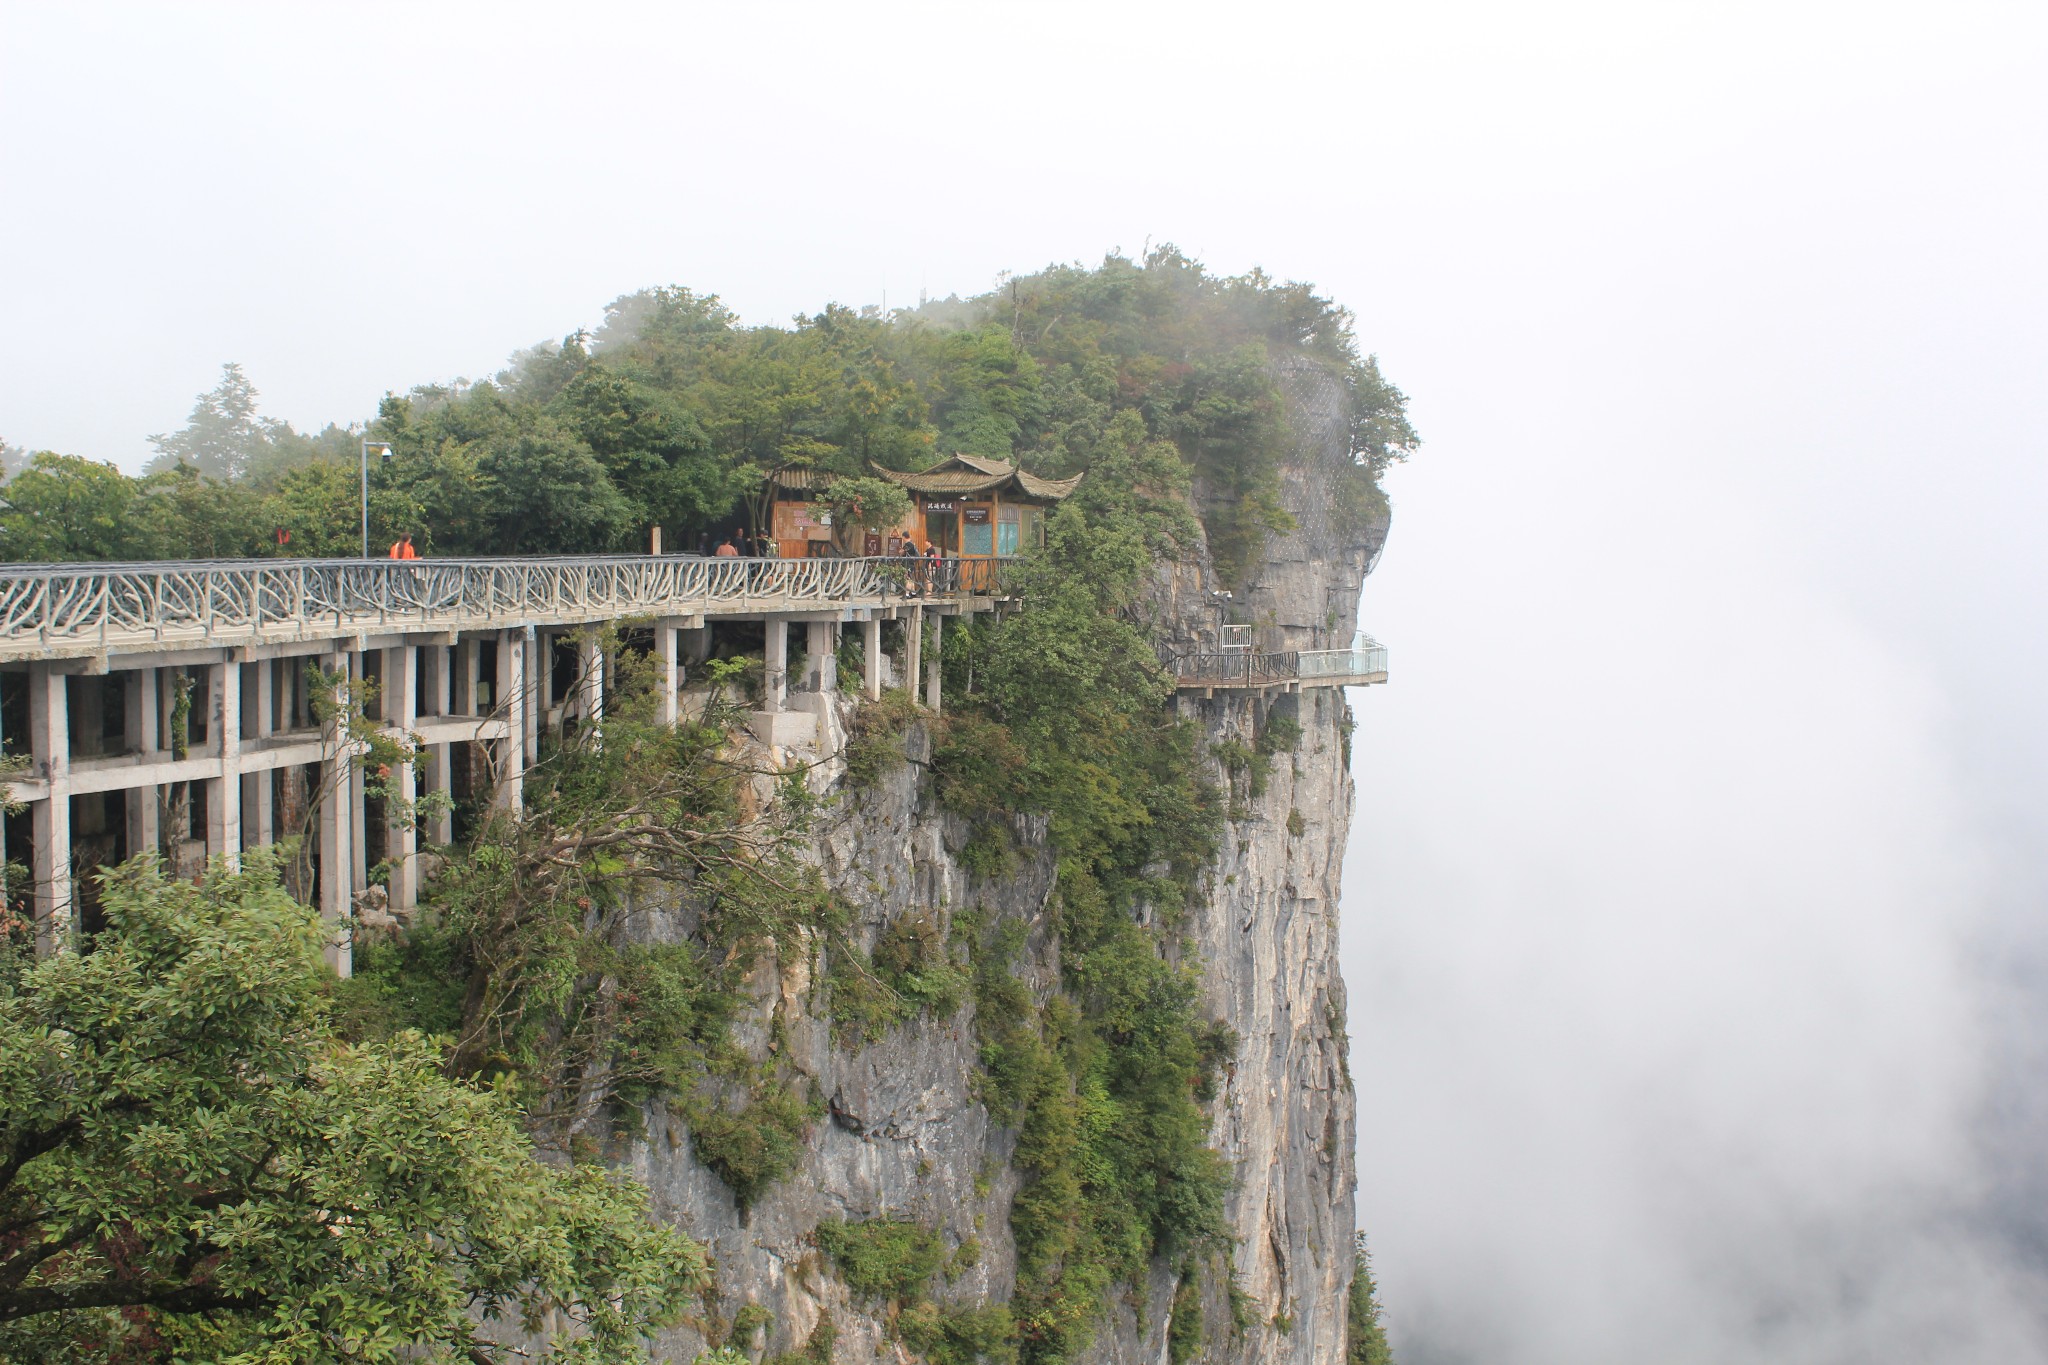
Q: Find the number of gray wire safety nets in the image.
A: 1